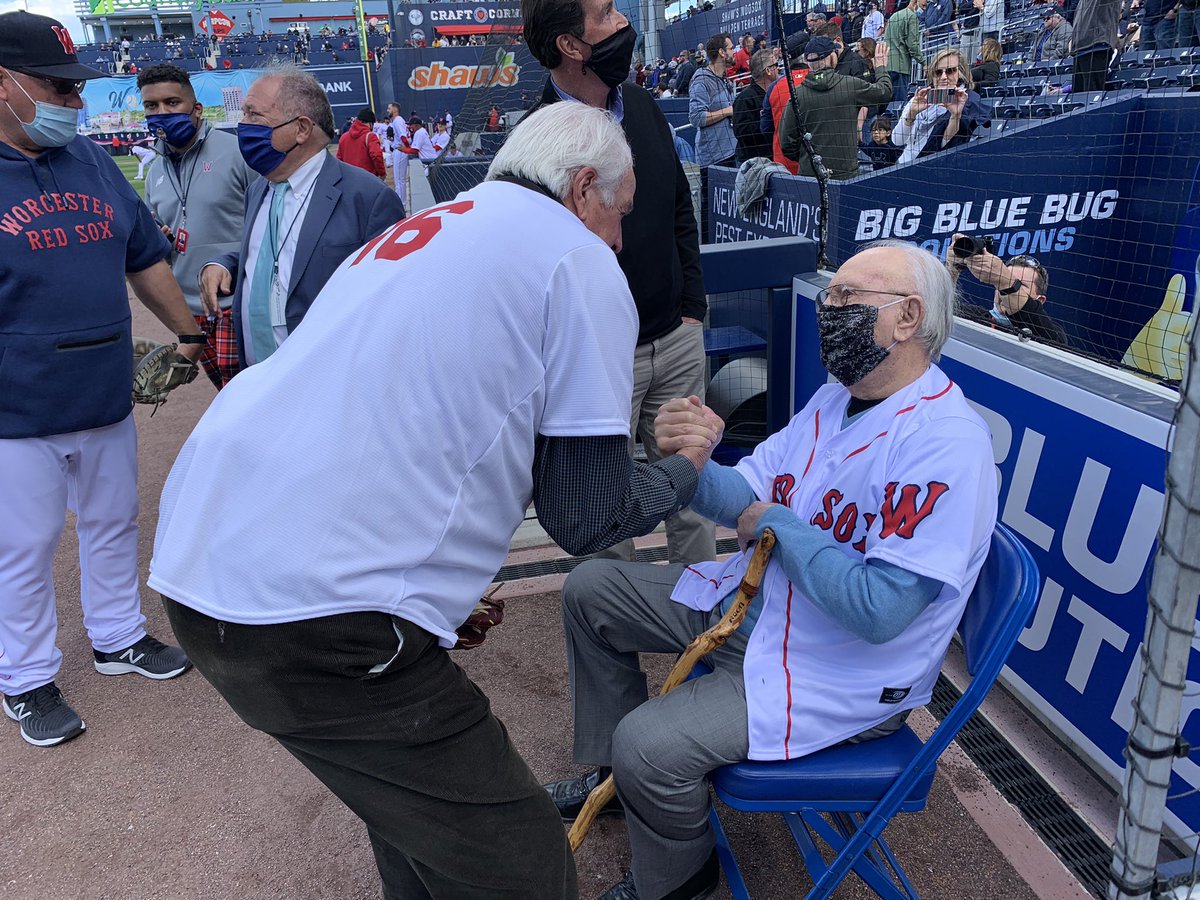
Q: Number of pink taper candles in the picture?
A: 0